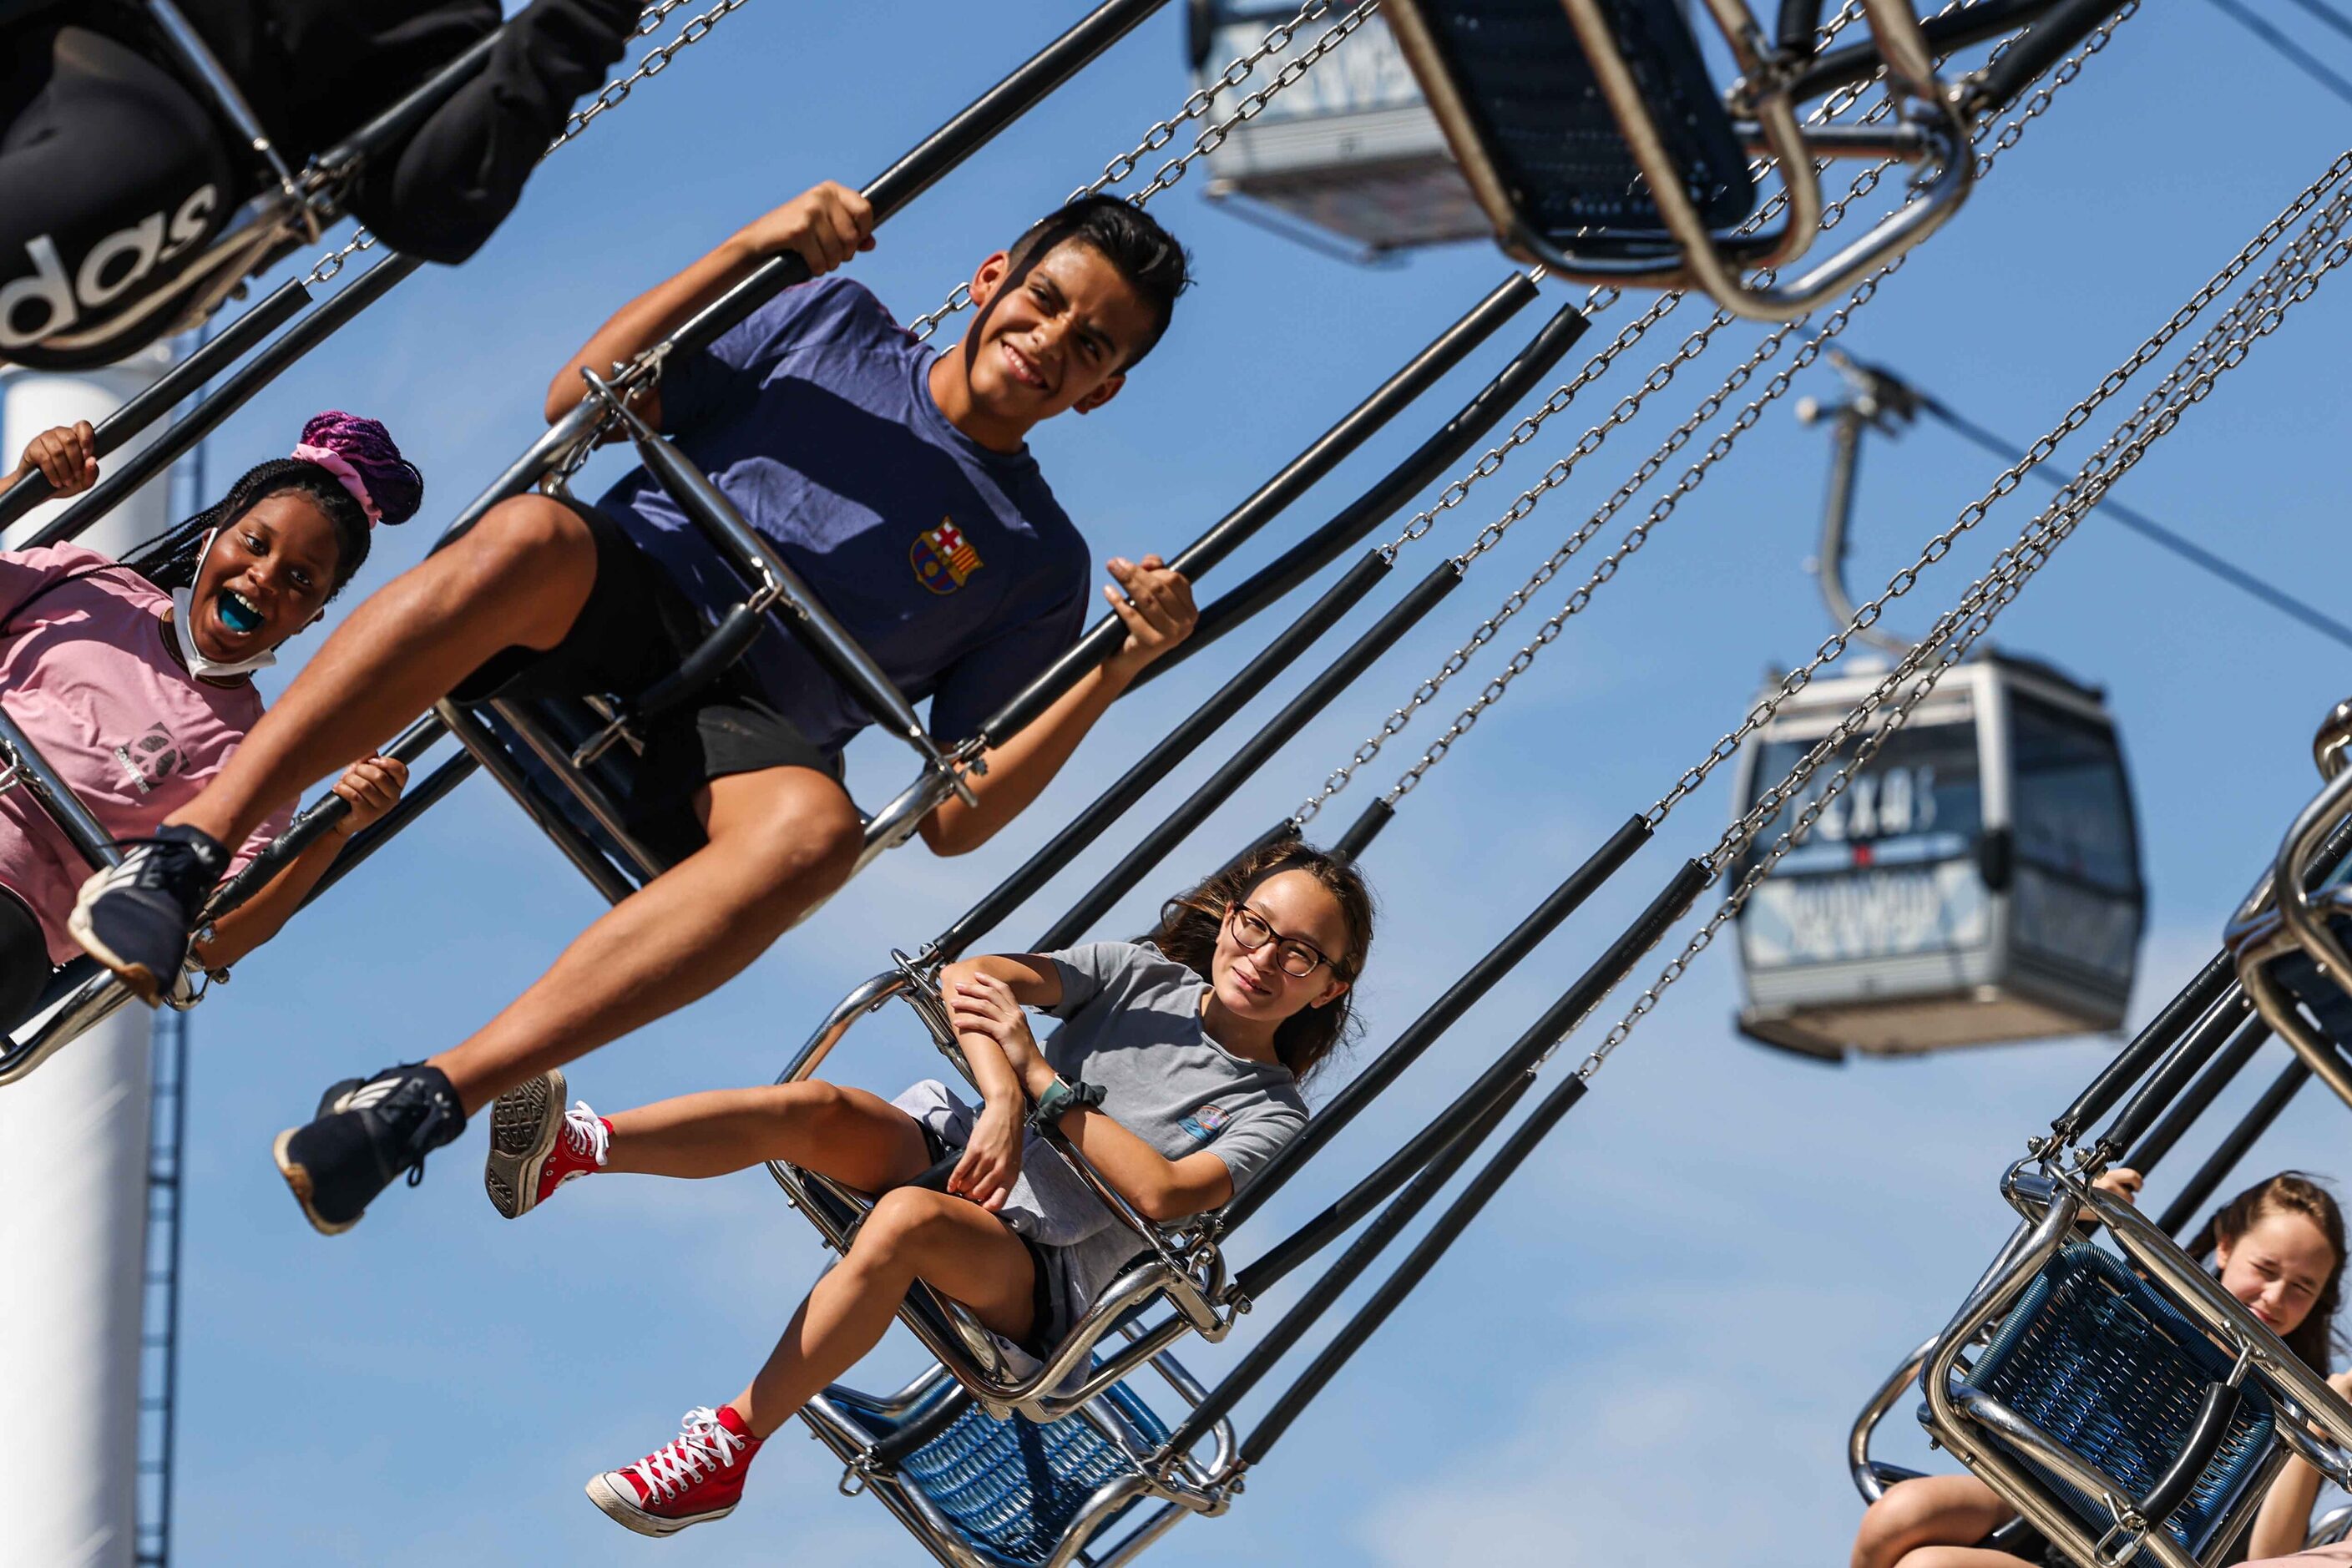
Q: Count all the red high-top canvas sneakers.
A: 2